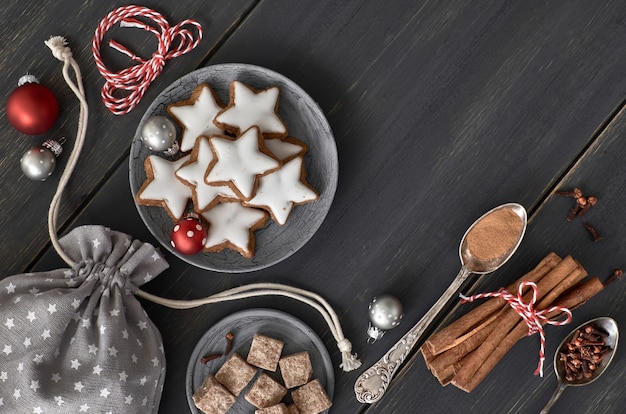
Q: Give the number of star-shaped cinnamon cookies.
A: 8